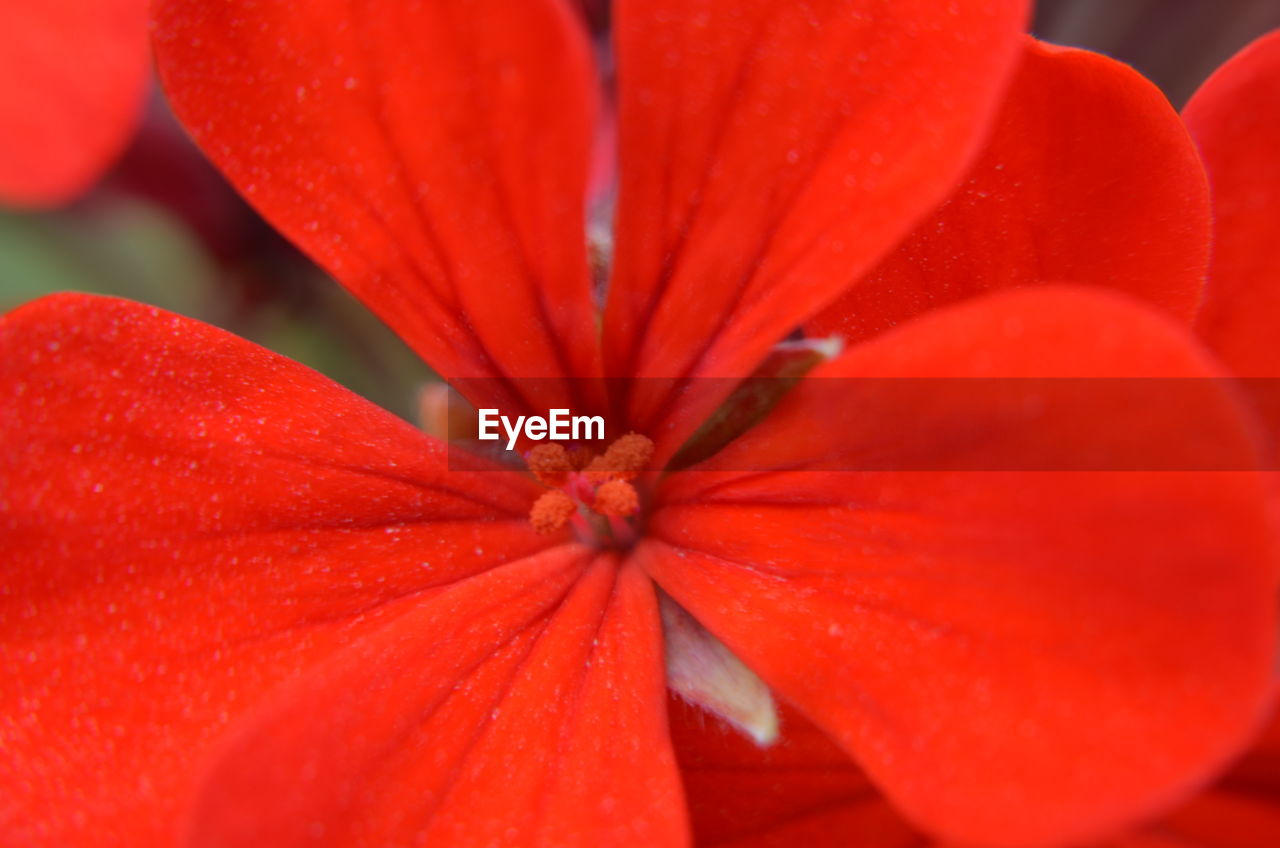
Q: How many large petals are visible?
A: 5